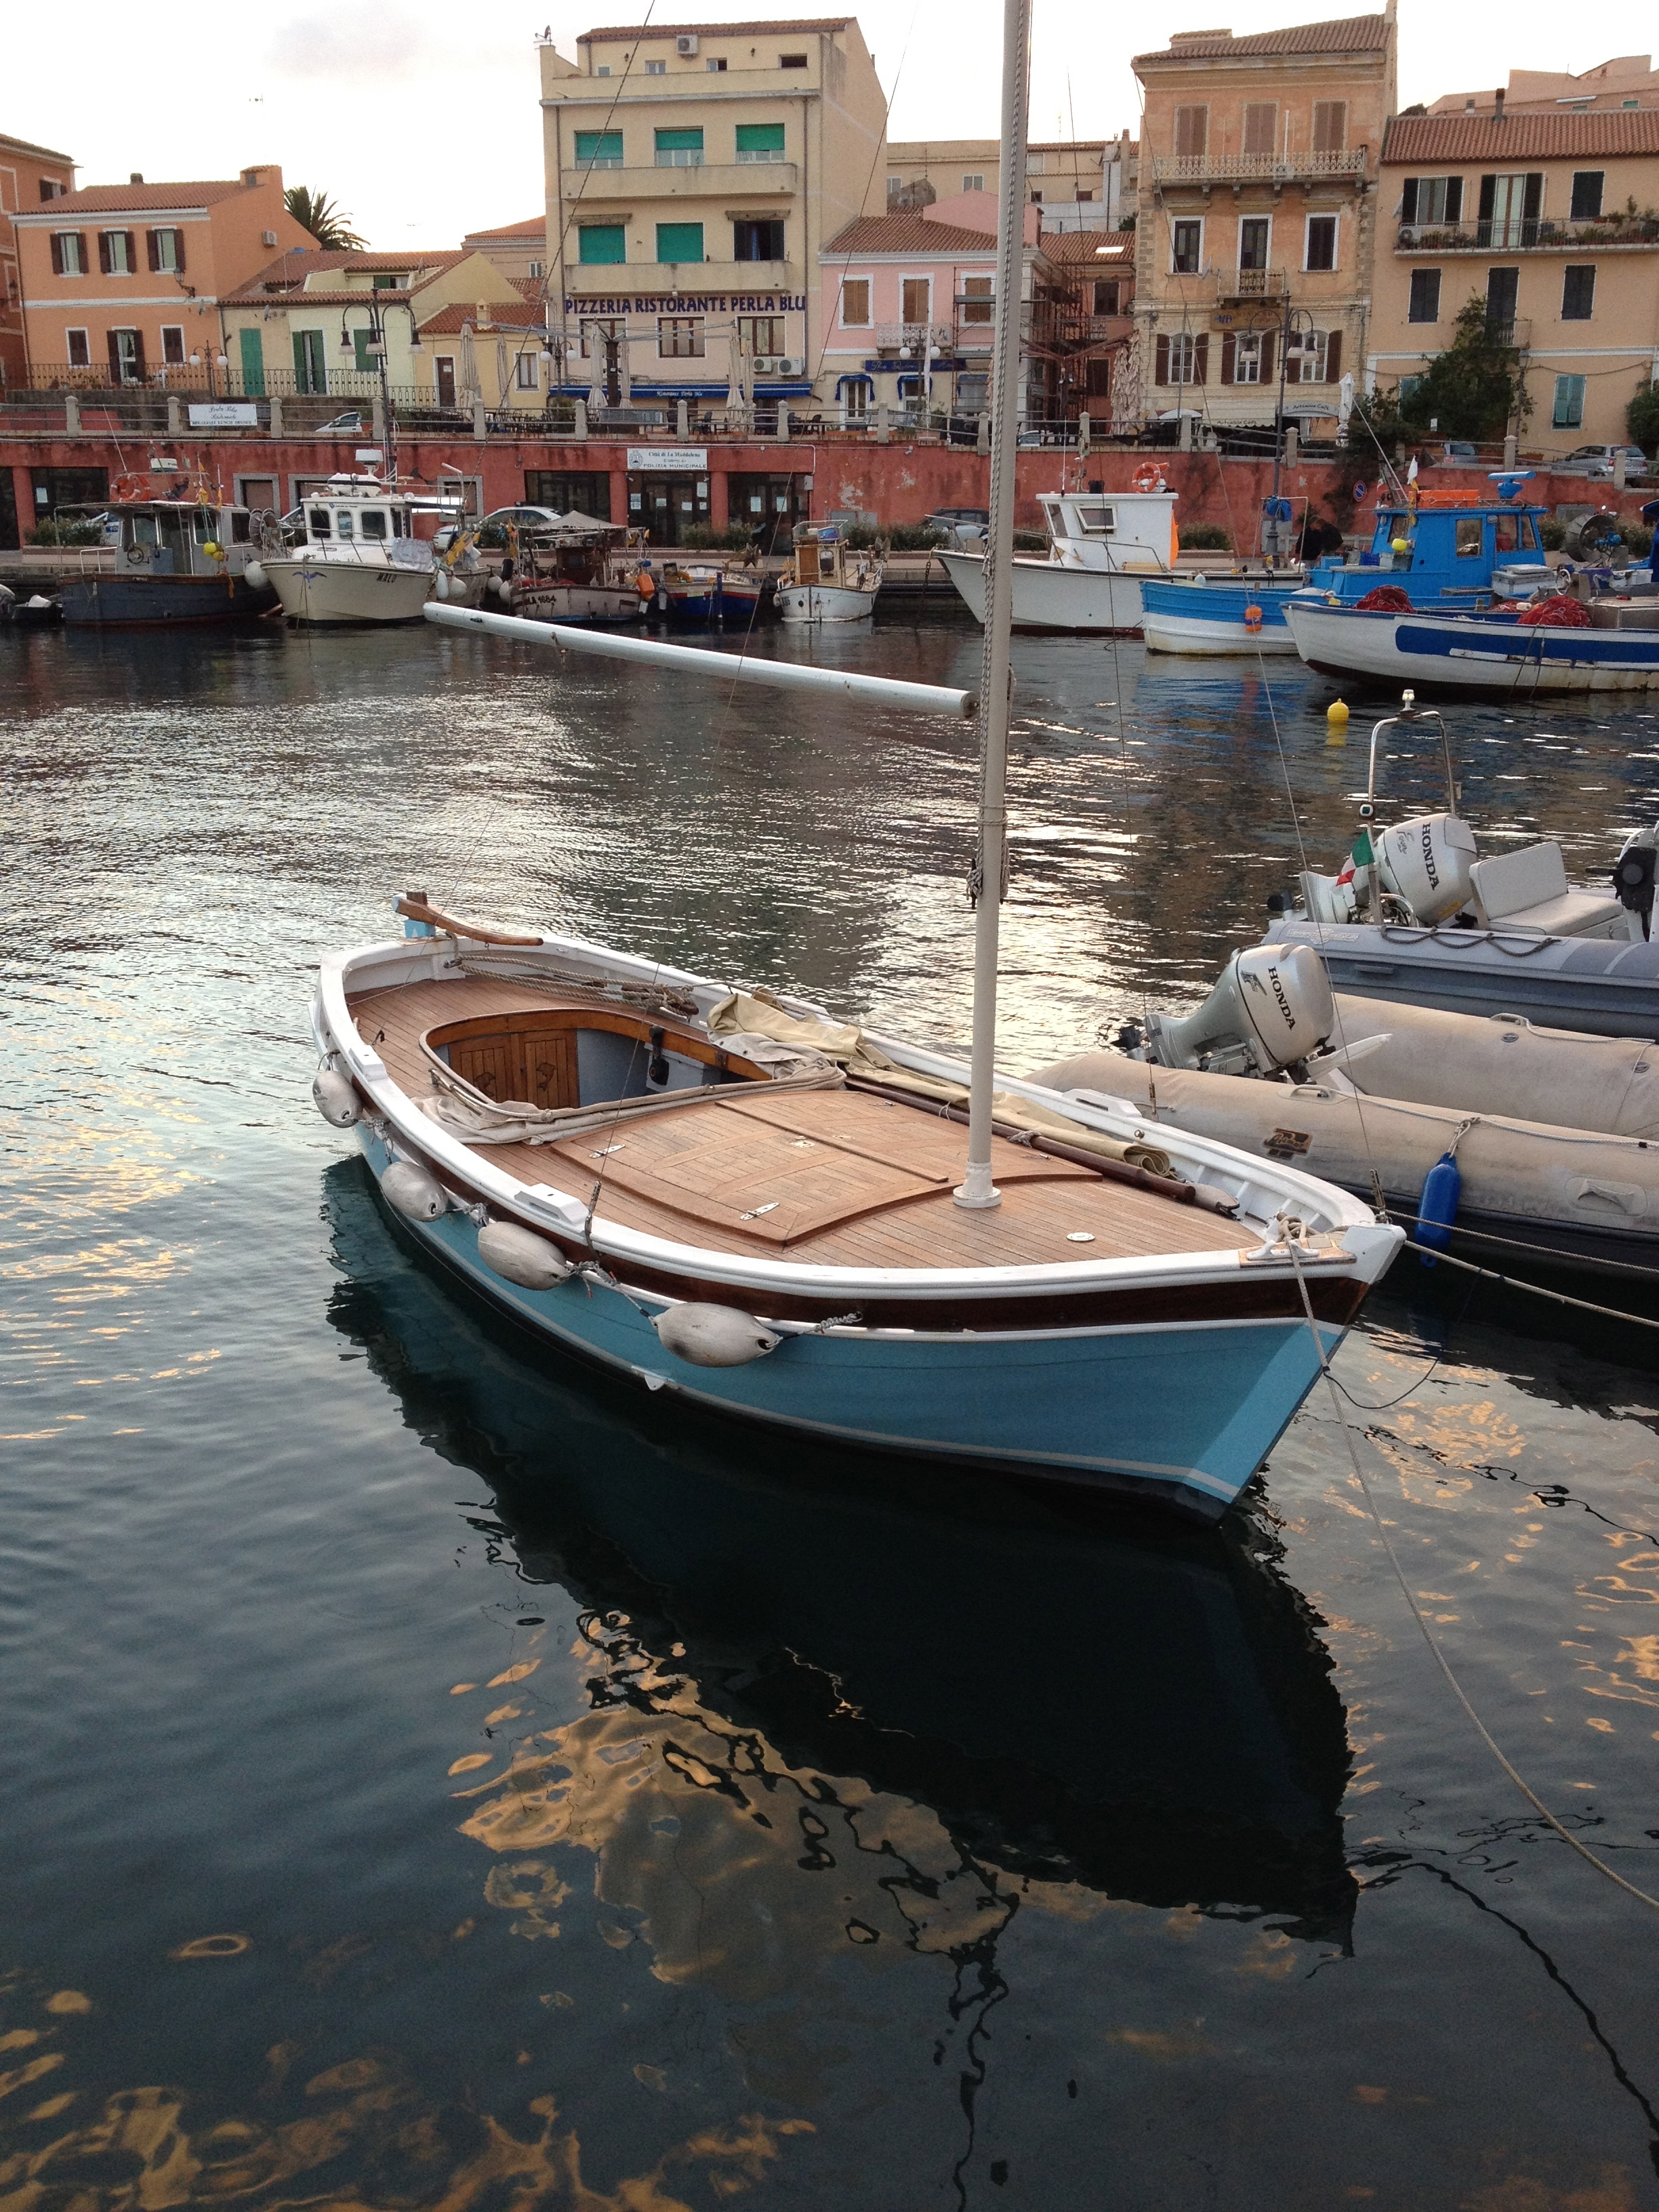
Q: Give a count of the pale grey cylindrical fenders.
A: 4